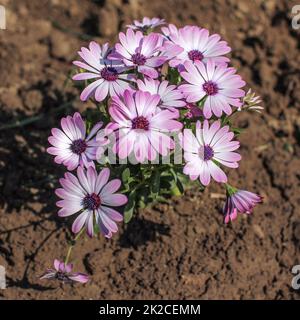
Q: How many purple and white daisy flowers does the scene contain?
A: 12